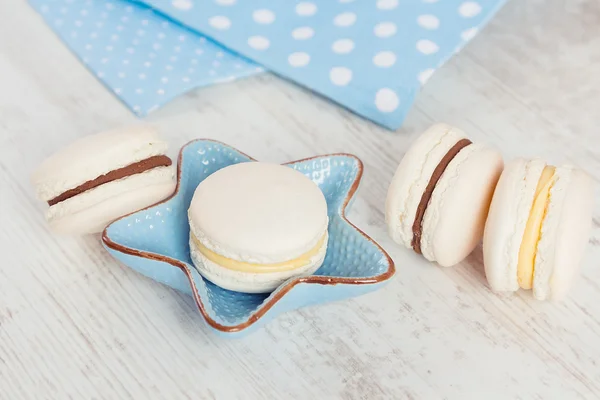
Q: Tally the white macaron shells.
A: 8